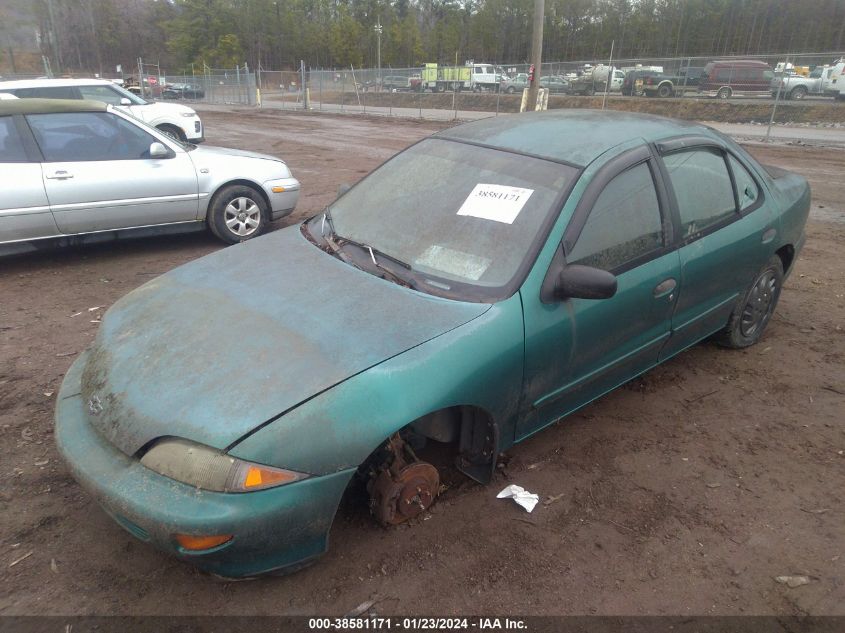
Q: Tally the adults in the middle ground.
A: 0